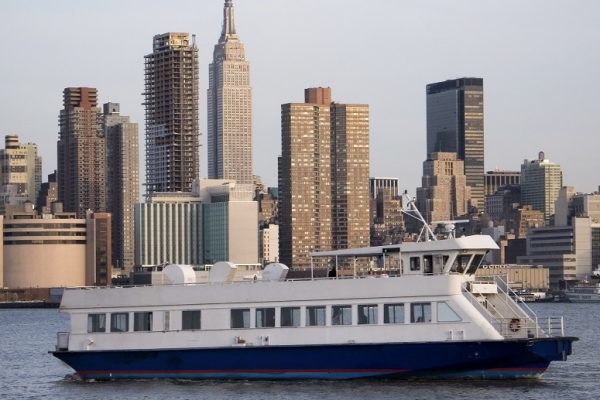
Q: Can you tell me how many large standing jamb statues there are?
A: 0